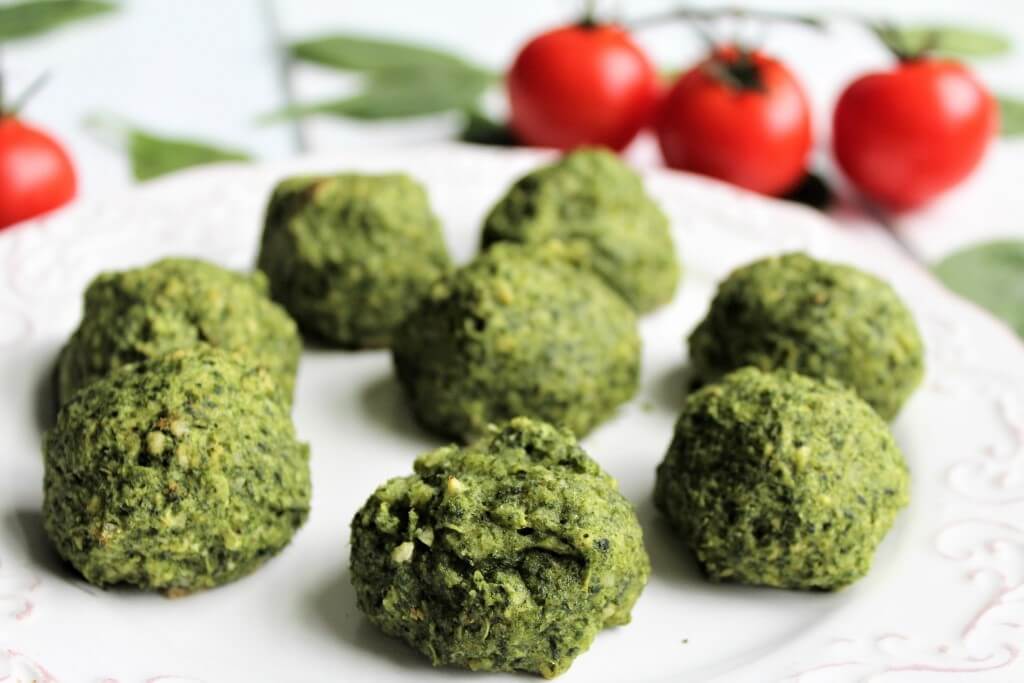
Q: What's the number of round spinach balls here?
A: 8